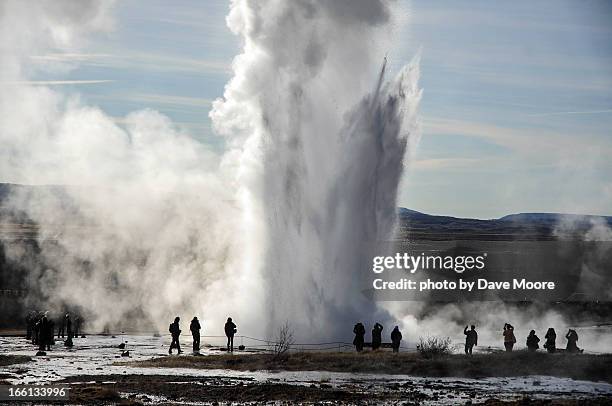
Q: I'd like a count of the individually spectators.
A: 11